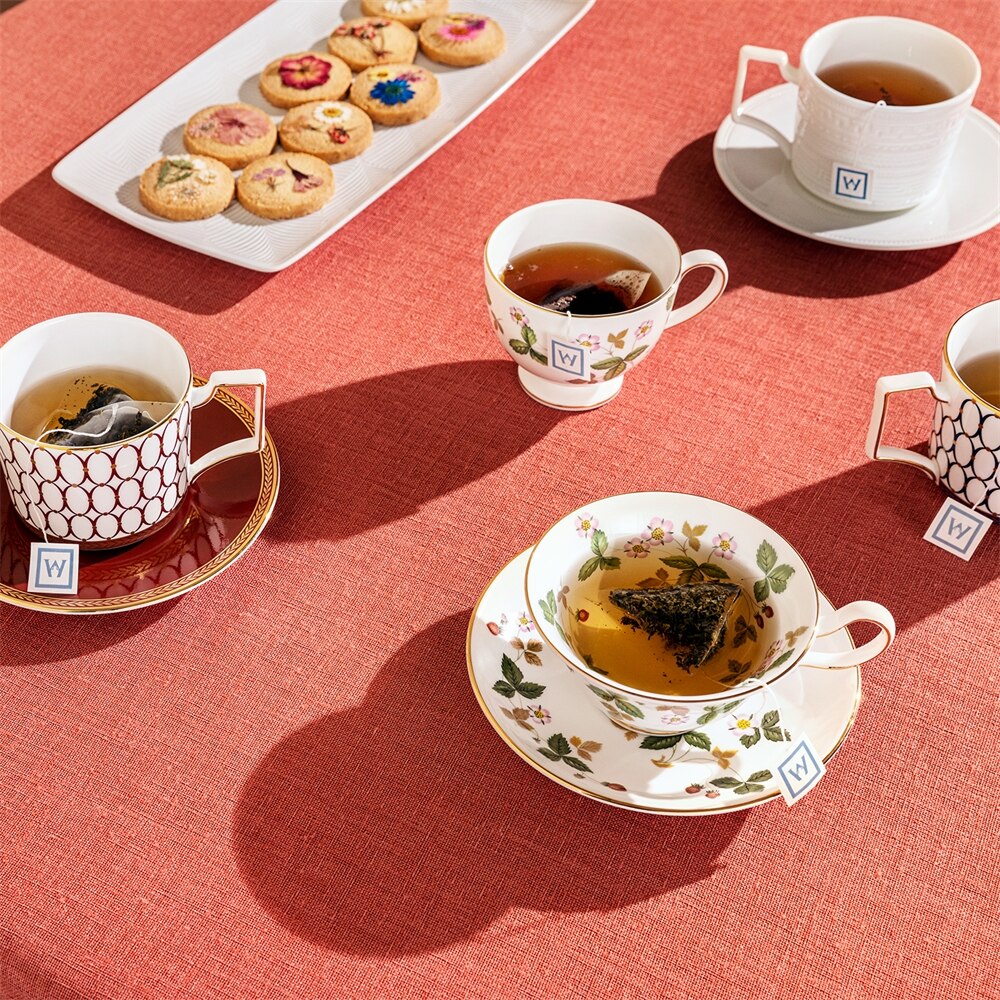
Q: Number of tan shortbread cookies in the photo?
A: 9